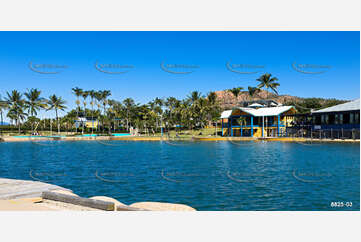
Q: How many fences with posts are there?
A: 1